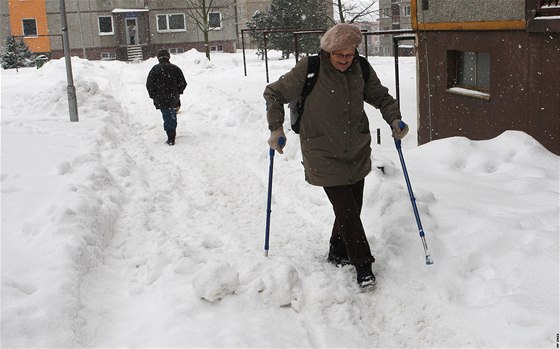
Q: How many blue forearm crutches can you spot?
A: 2